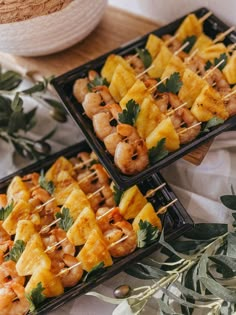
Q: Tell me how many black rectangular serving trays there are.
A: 2